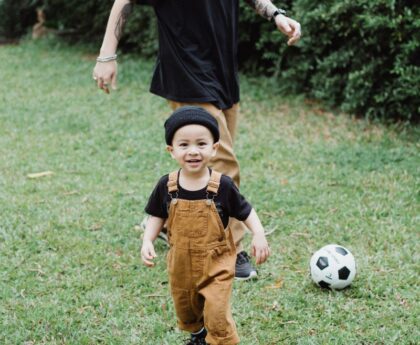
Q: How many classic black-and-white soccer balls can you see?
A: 1